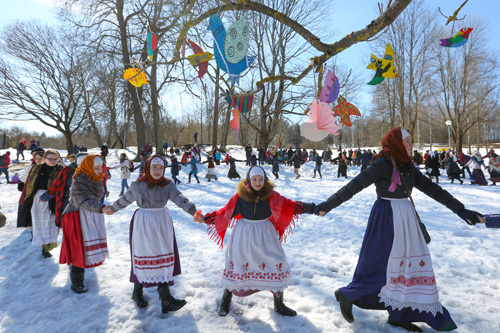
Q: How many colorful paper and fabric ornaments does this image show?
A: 11